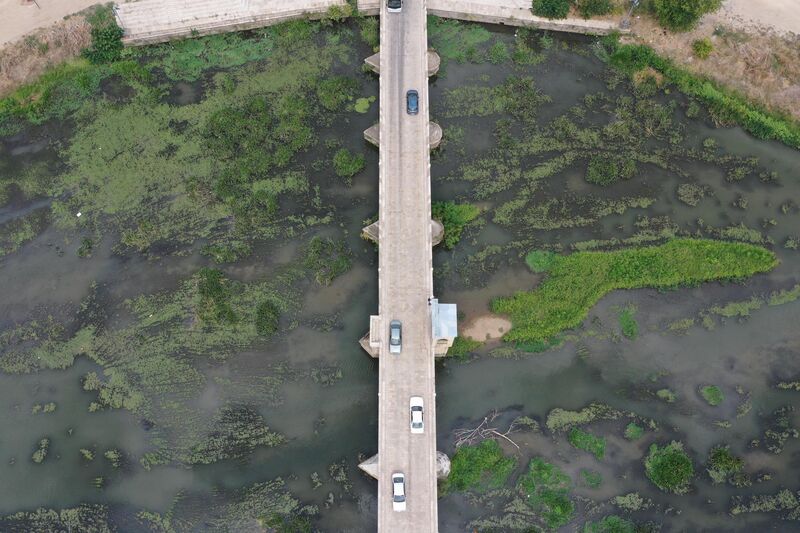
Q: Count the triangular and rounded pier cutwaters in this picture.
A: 9